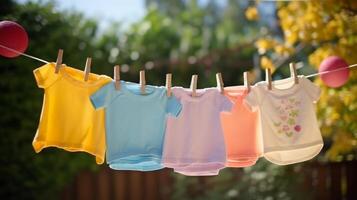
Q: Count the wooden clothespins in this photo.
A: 10